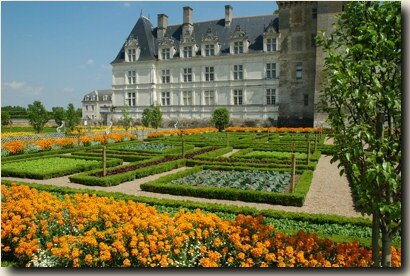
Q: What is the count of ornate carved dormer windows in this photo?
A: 6